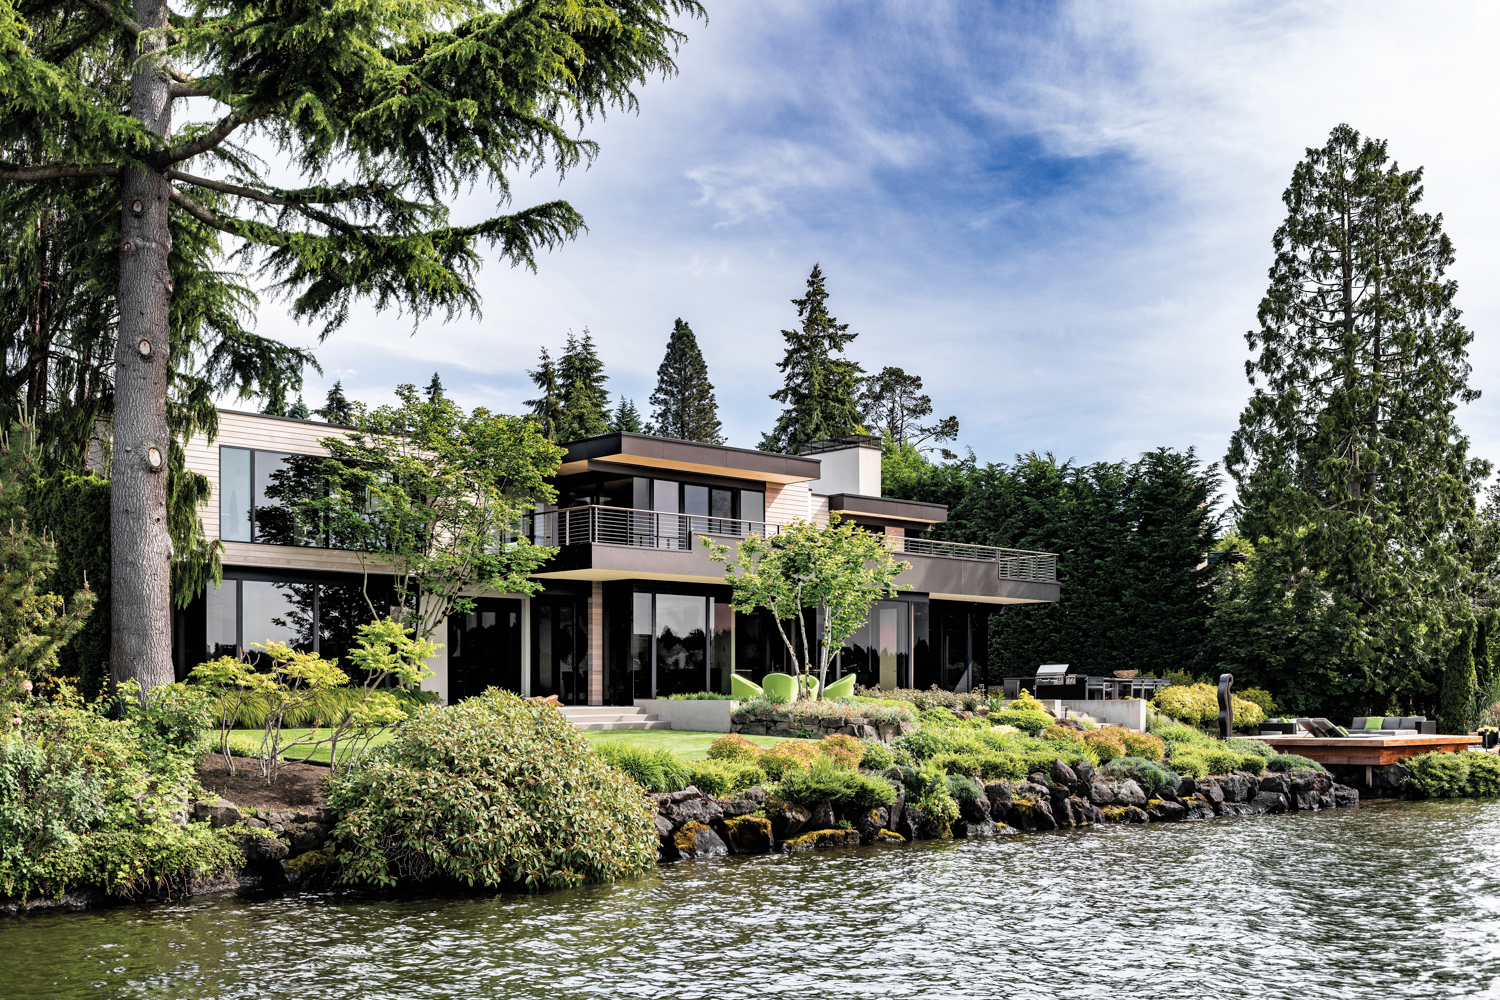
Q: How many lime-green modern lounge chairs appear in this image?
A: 4